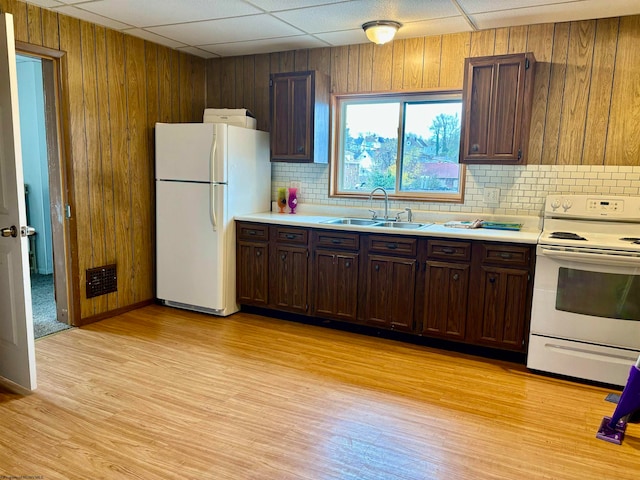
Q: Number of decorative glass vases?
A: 2